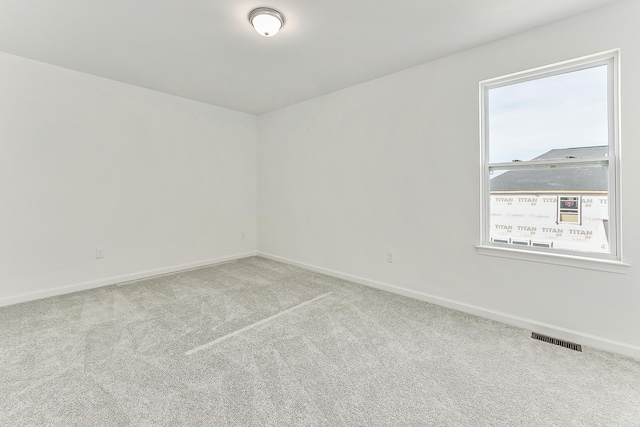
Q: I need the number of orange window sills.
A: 0